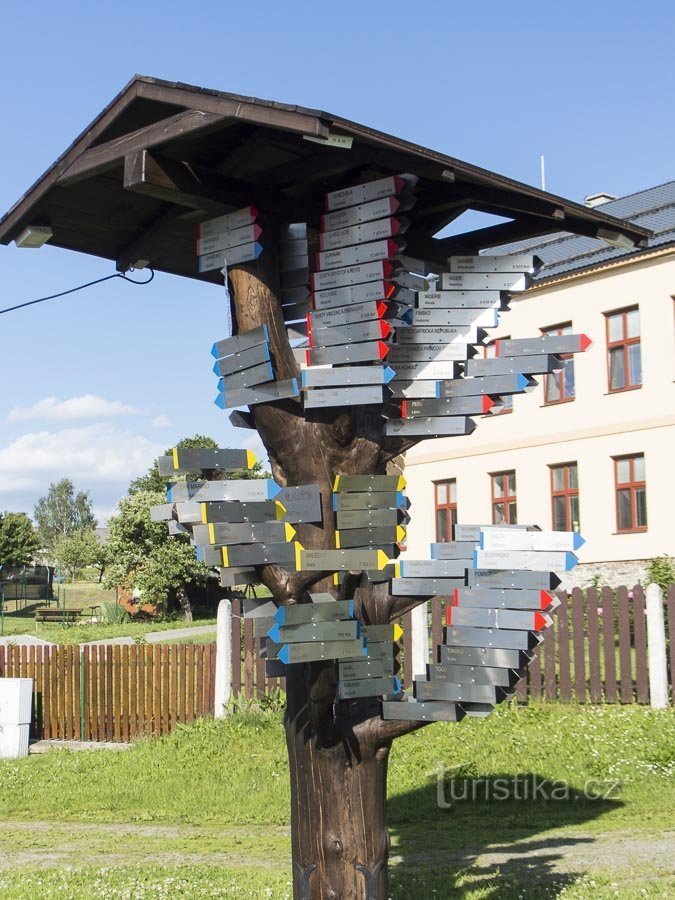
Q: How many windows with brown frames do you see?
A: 7